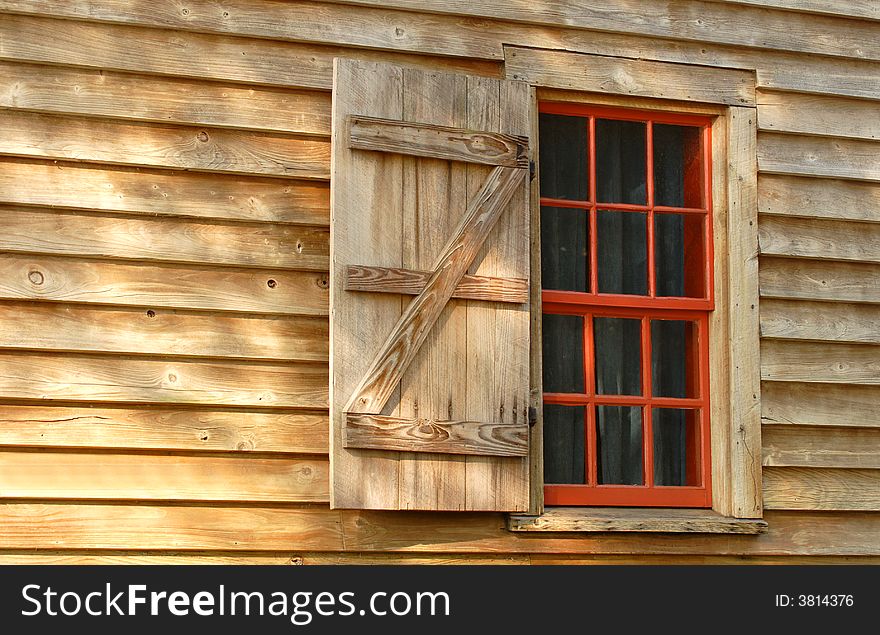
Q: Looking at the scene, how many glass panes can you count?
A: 12